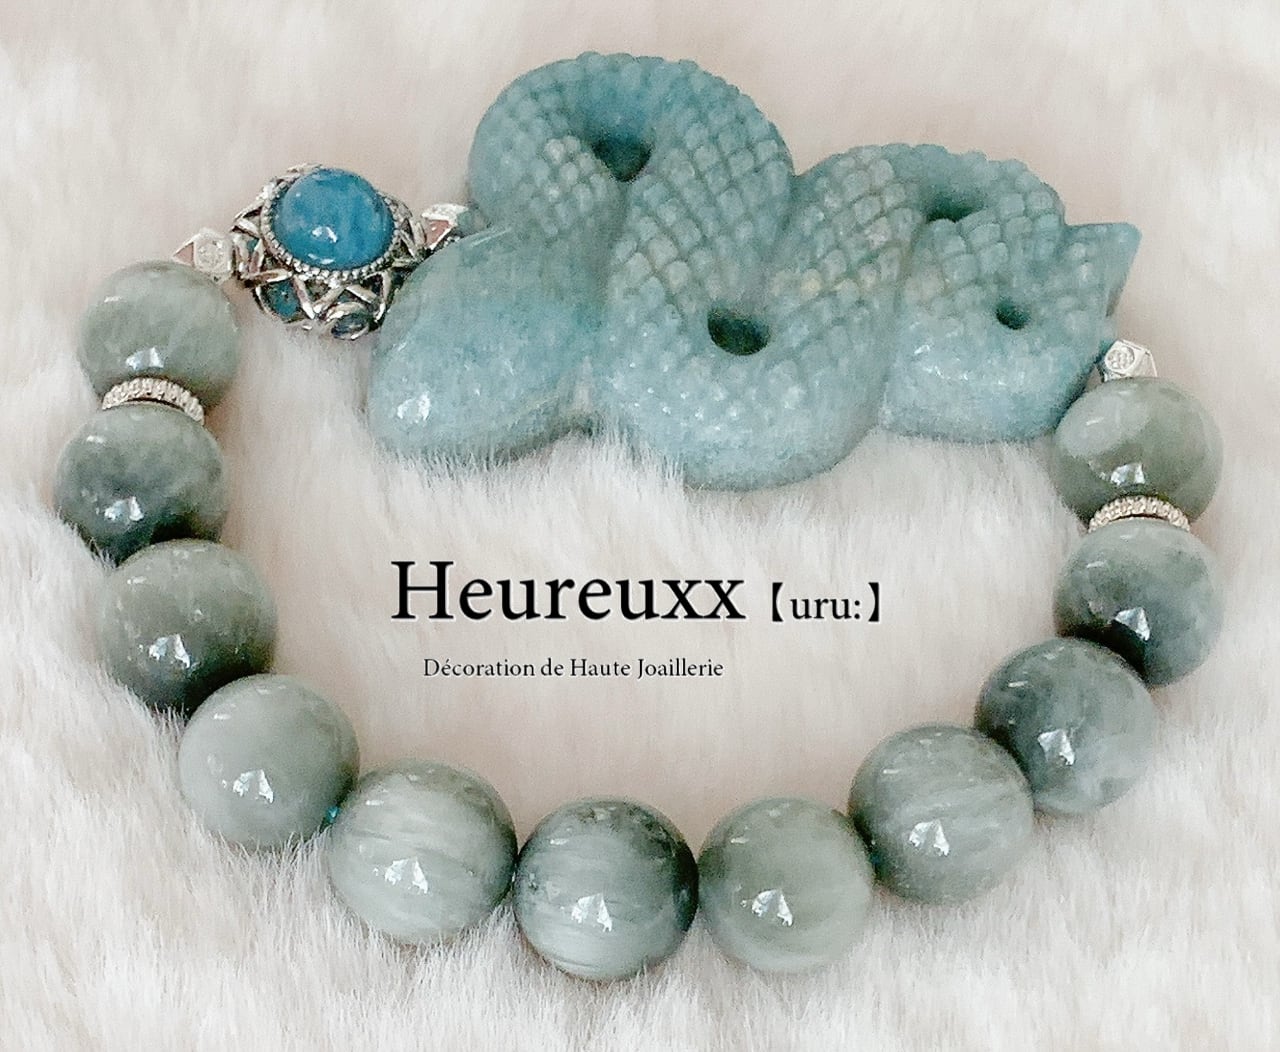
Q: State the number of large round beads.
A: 11